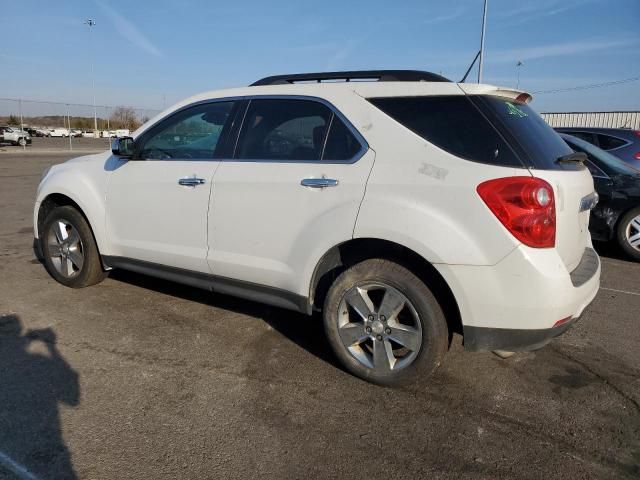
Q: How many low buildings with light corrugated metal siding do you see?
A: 1